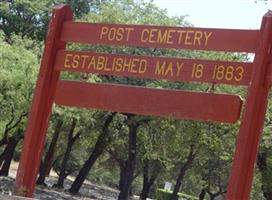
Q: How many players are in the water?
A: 0